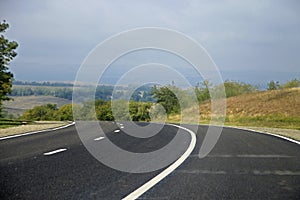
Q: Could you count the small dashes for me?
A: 5